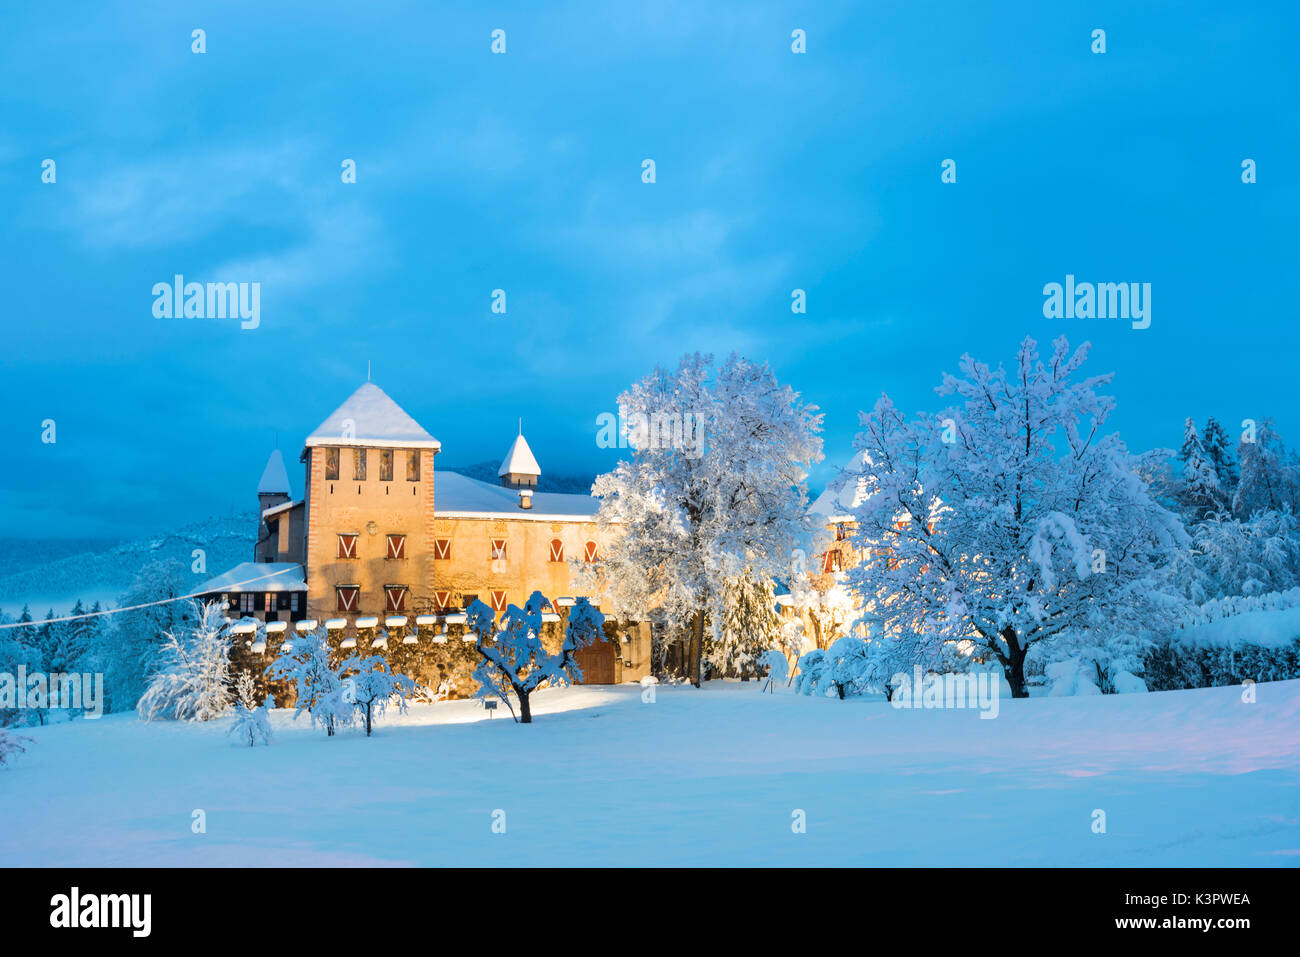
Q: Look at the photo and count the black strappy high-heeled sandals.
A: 0